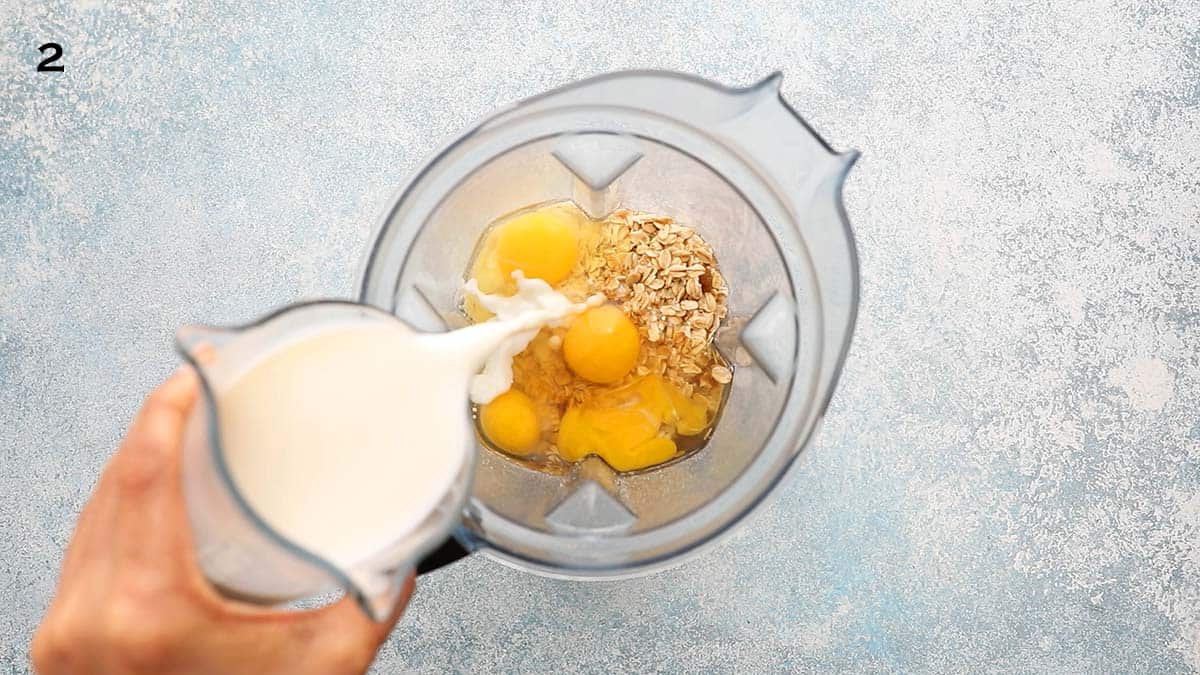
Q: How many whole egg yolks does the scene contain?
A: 3